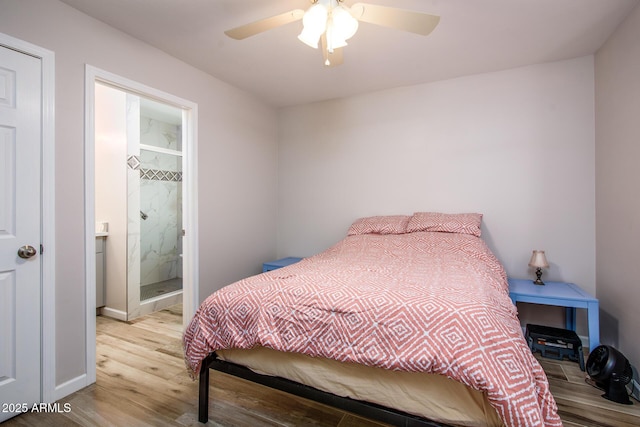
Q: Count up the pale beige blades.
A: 3